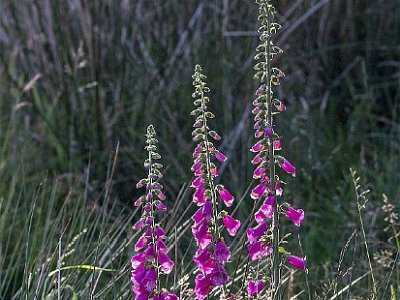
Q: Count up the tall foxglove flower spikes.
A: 3